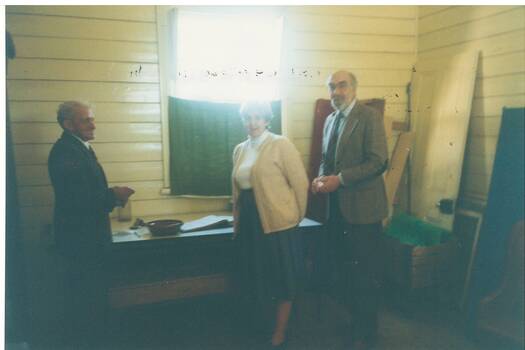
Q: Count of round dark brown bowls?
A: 1